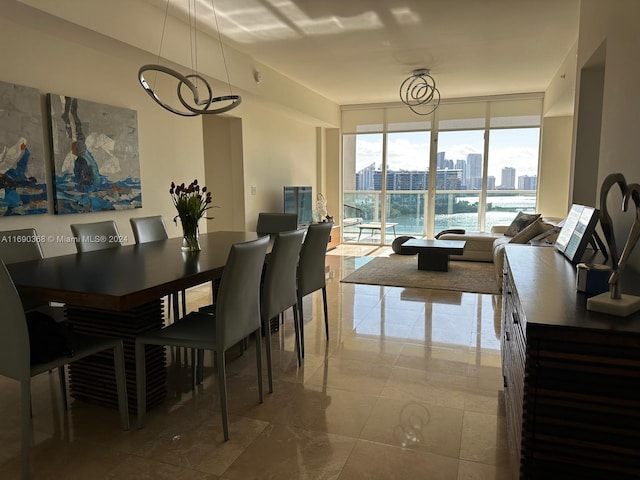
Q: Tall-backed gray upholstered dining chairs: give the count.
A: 8